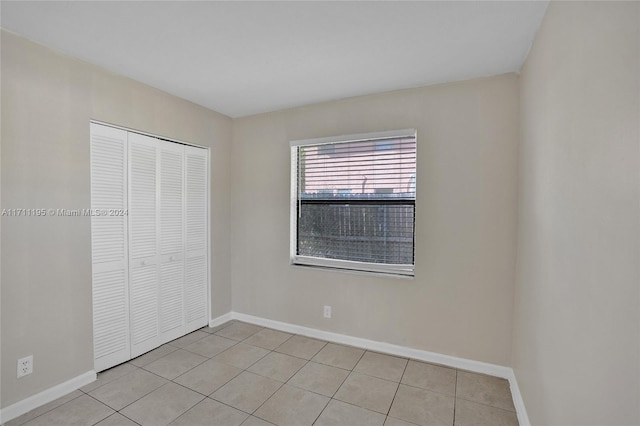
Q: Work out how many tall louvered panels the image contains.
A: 4